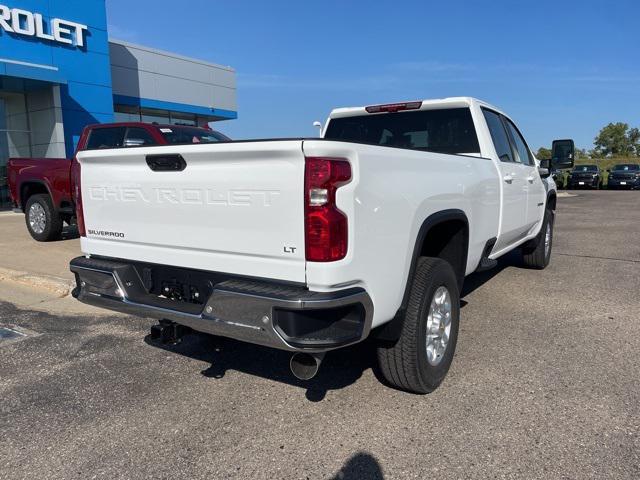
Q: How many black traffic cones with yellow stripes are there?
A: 0